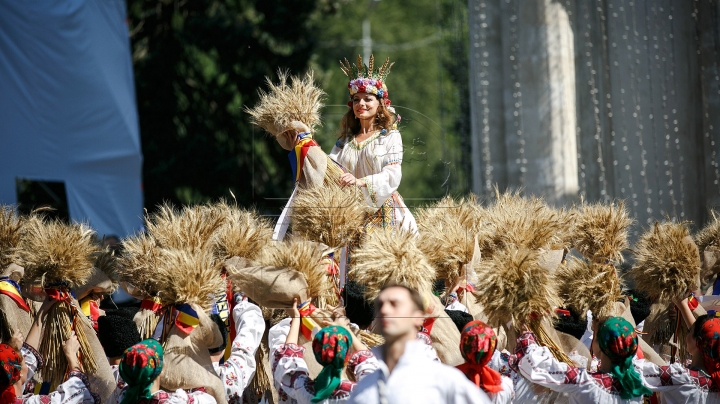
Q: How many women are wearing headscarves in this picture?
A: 6